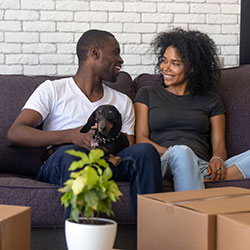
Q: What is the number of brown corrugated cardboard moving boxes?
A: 3